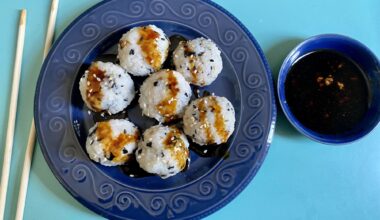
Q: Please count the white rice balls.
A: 7